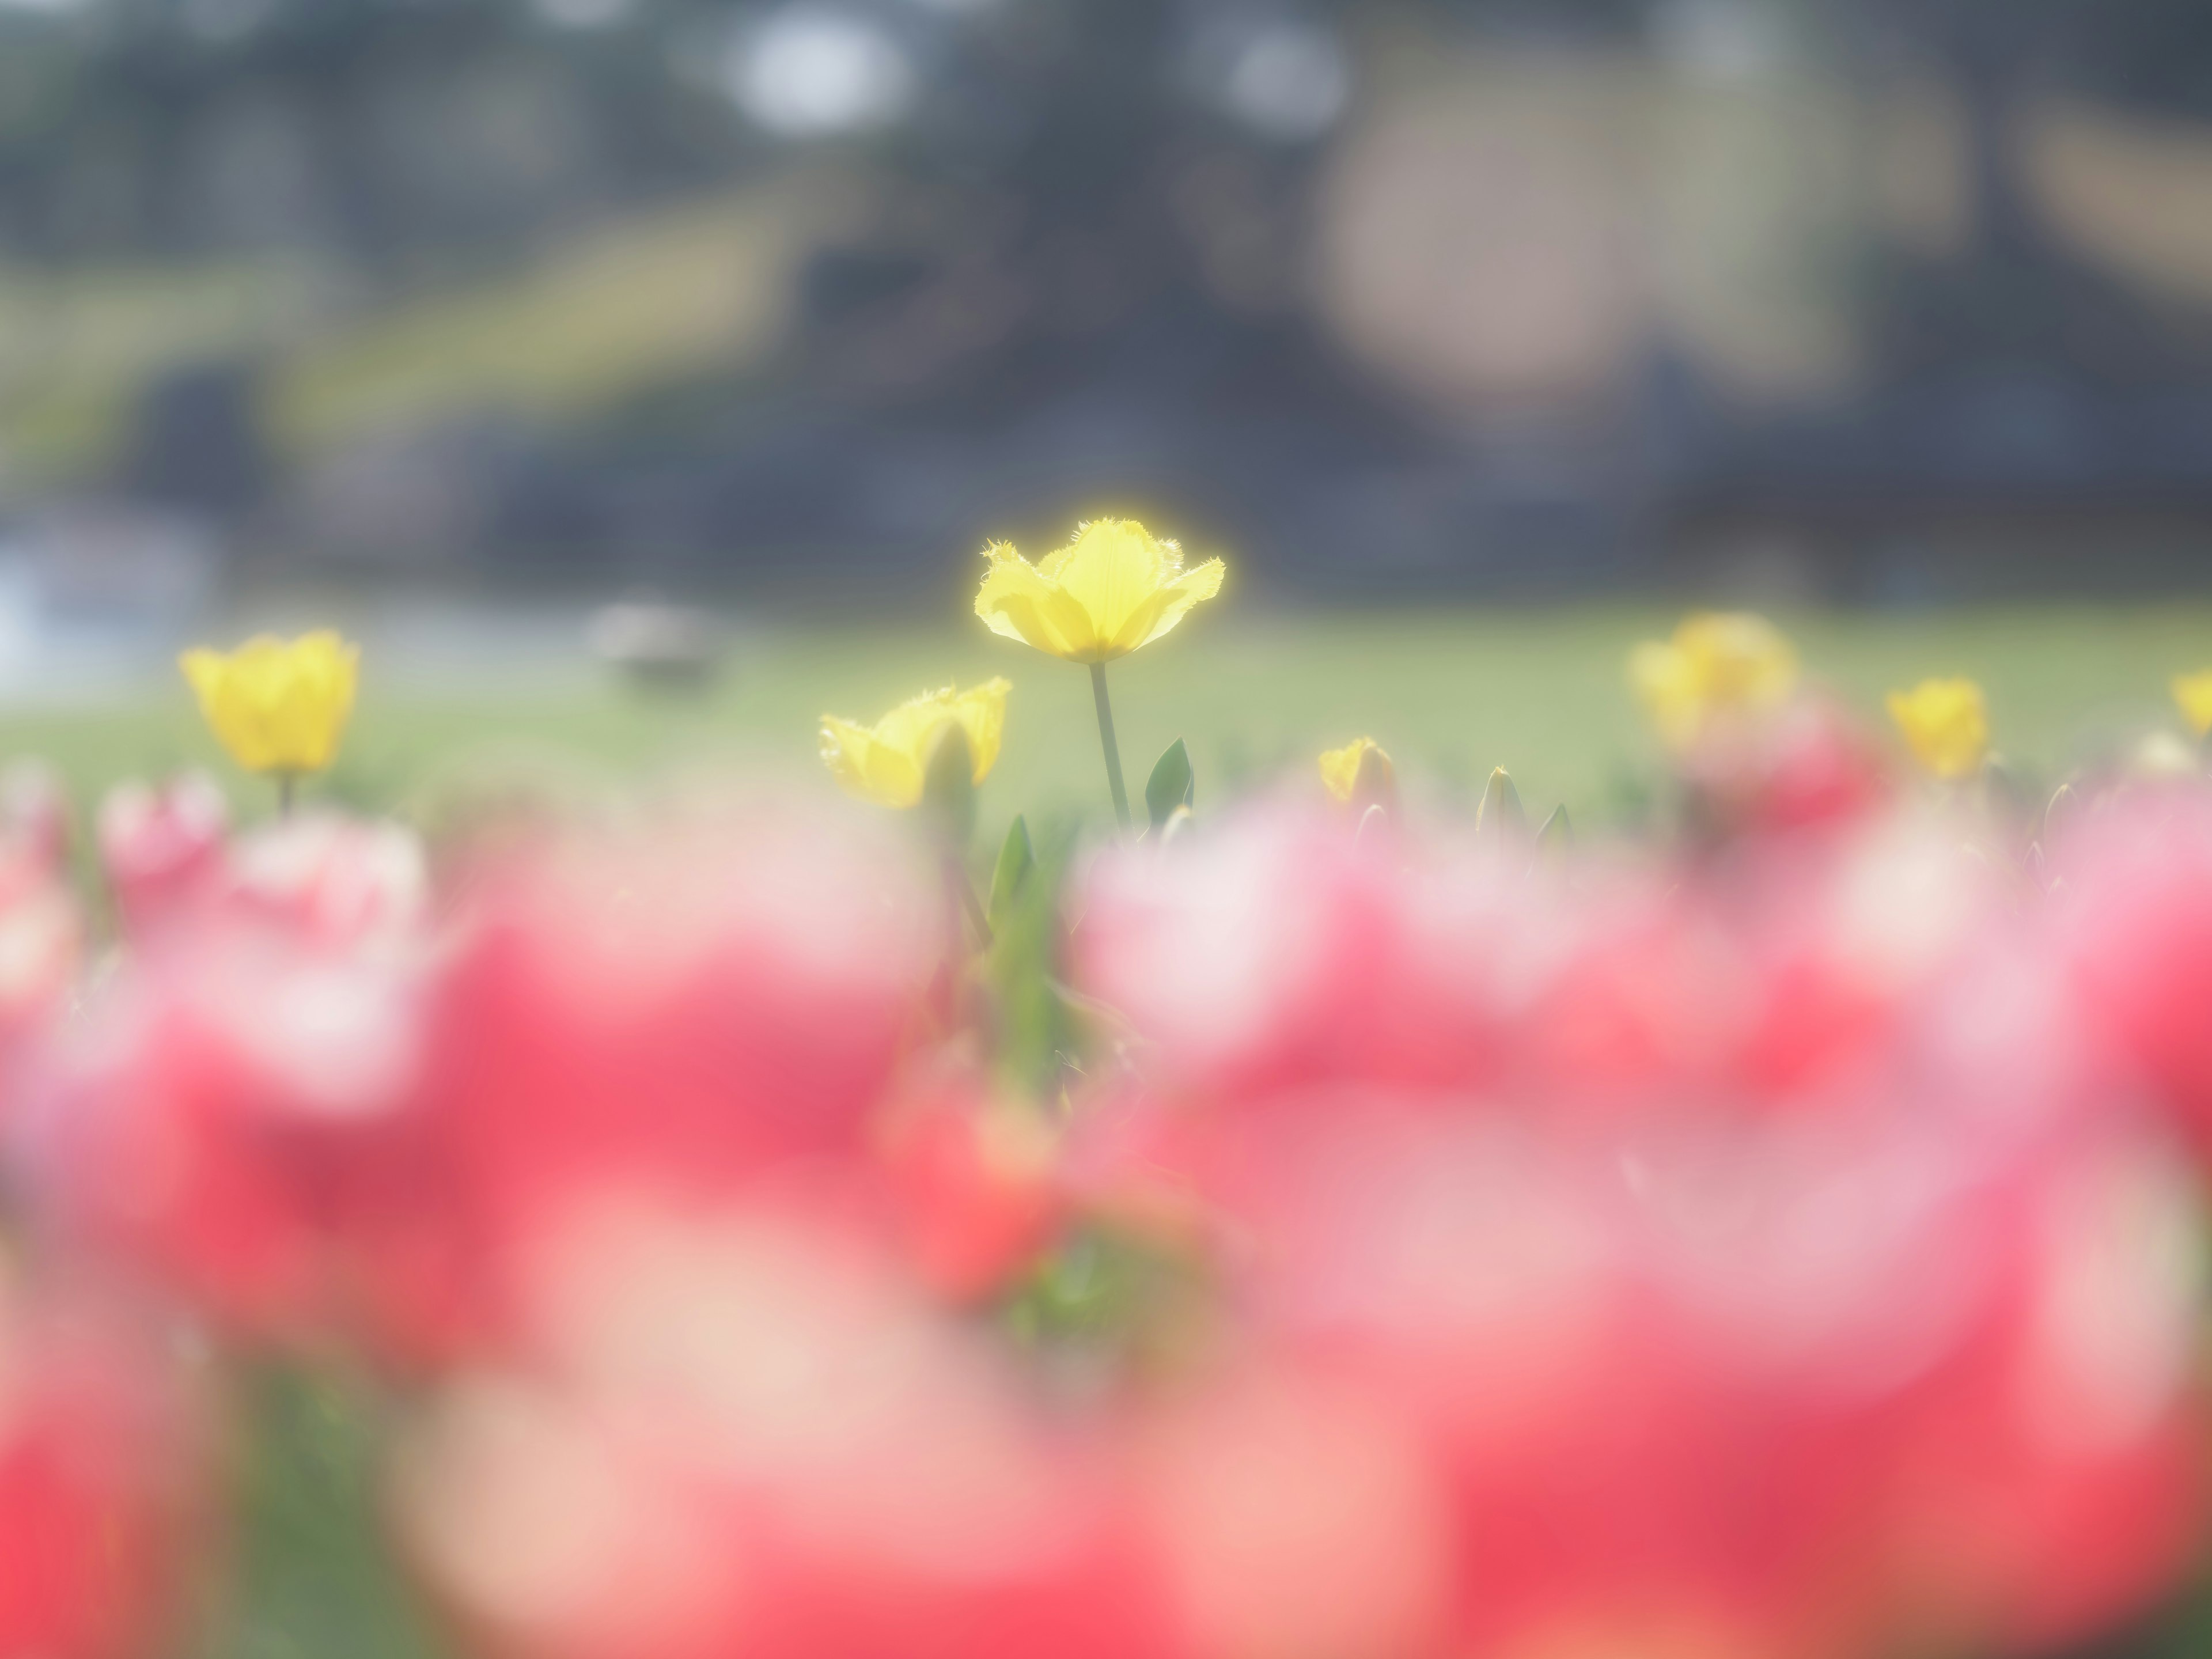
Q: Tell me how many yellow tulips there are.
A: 7